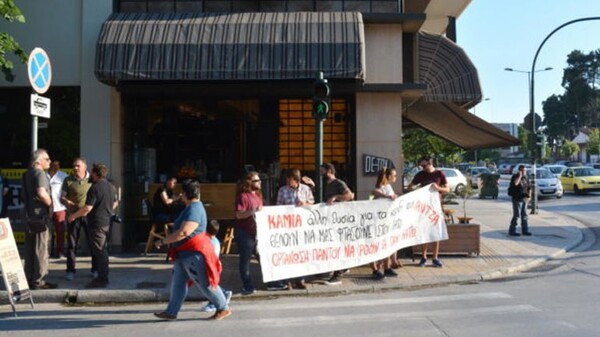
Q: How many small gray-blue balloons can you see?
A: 0